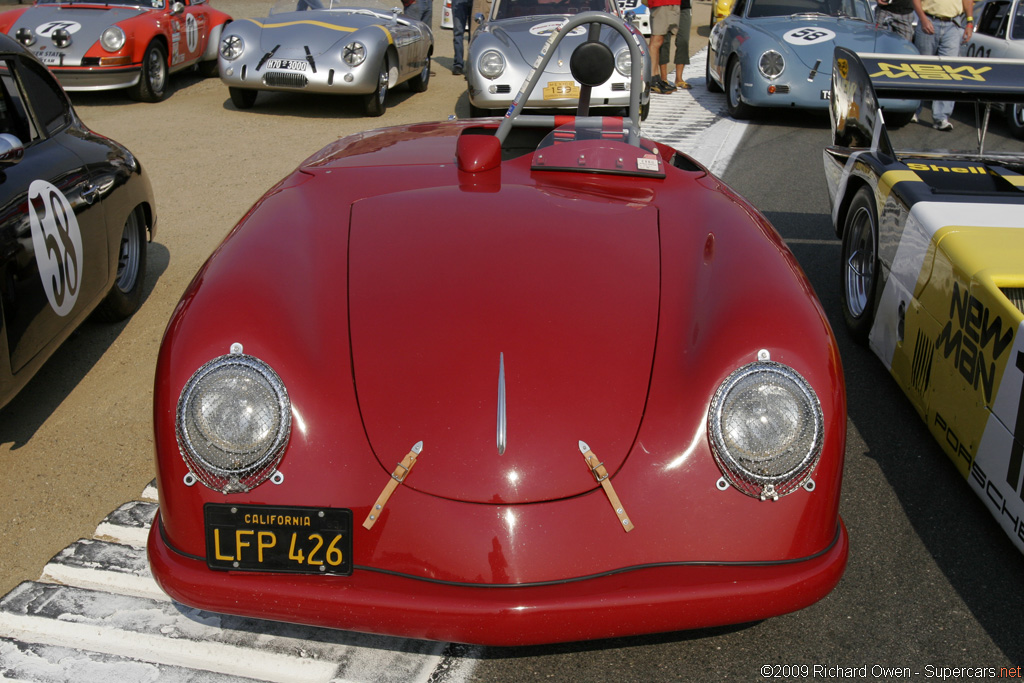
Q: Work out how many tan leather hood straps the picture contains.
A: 2